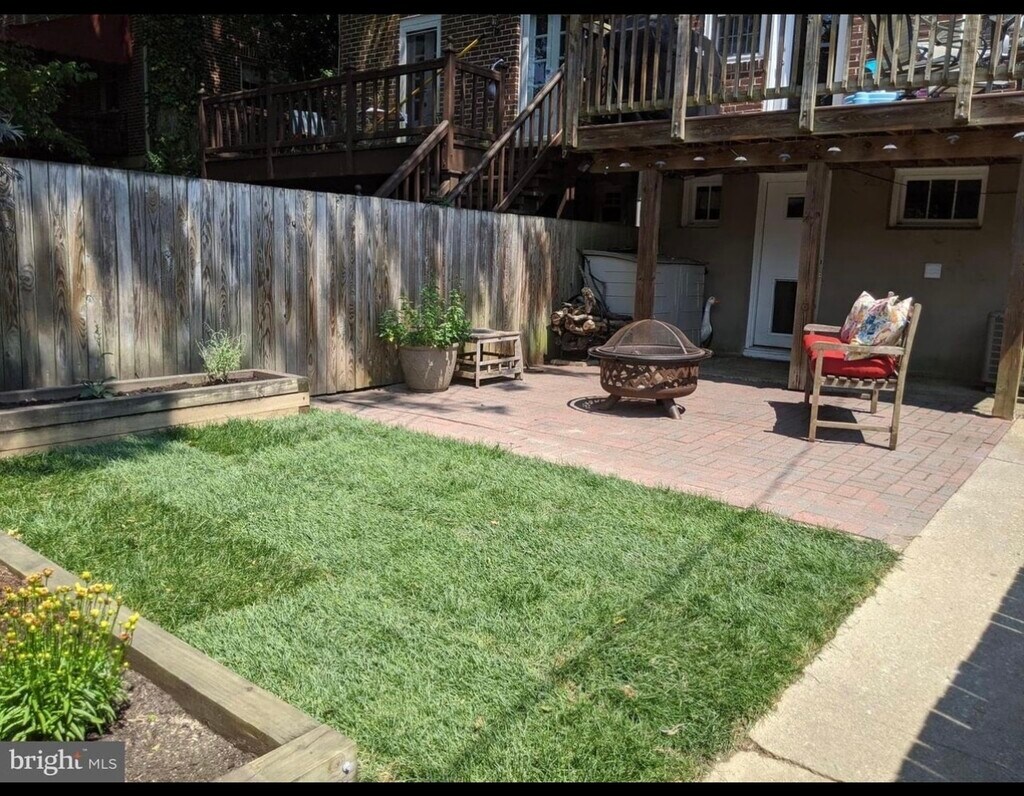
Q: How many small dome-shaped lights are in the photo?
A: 9